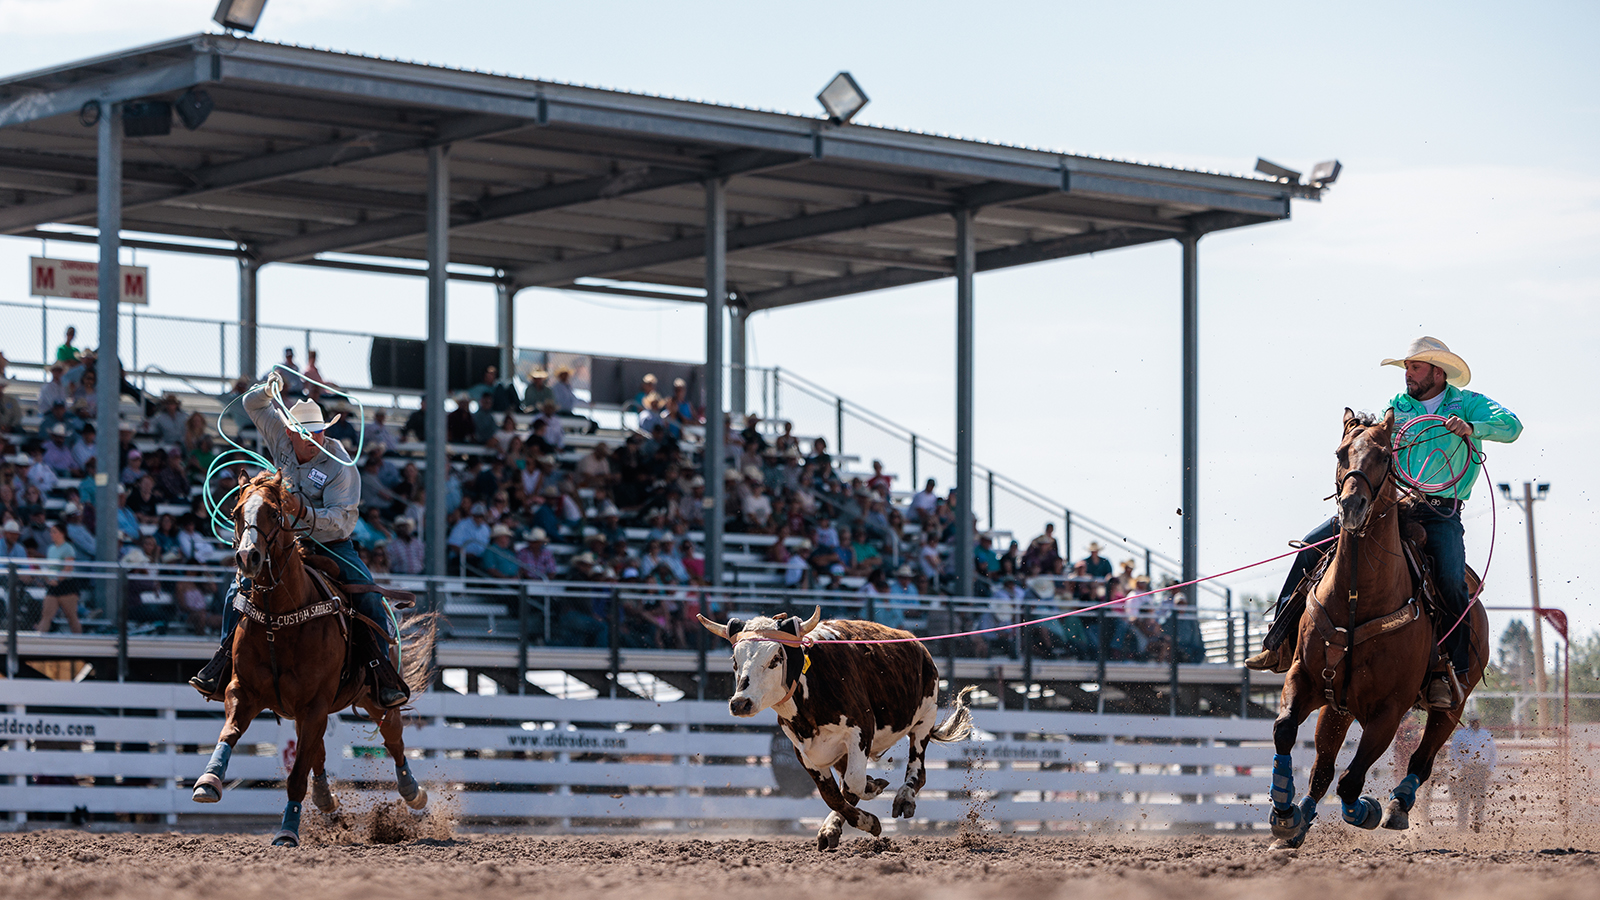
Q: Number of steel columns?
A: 8